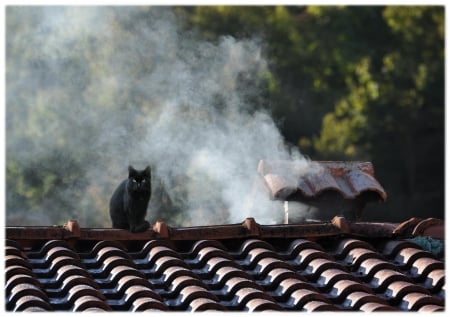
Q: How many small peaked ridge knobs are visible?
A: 4